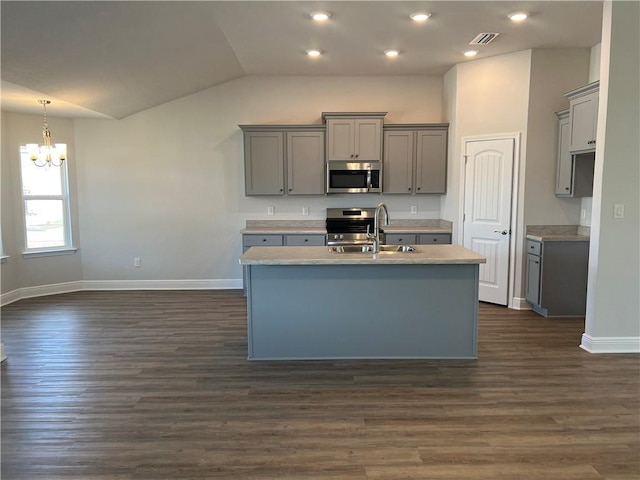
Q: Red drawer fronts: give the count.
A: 0